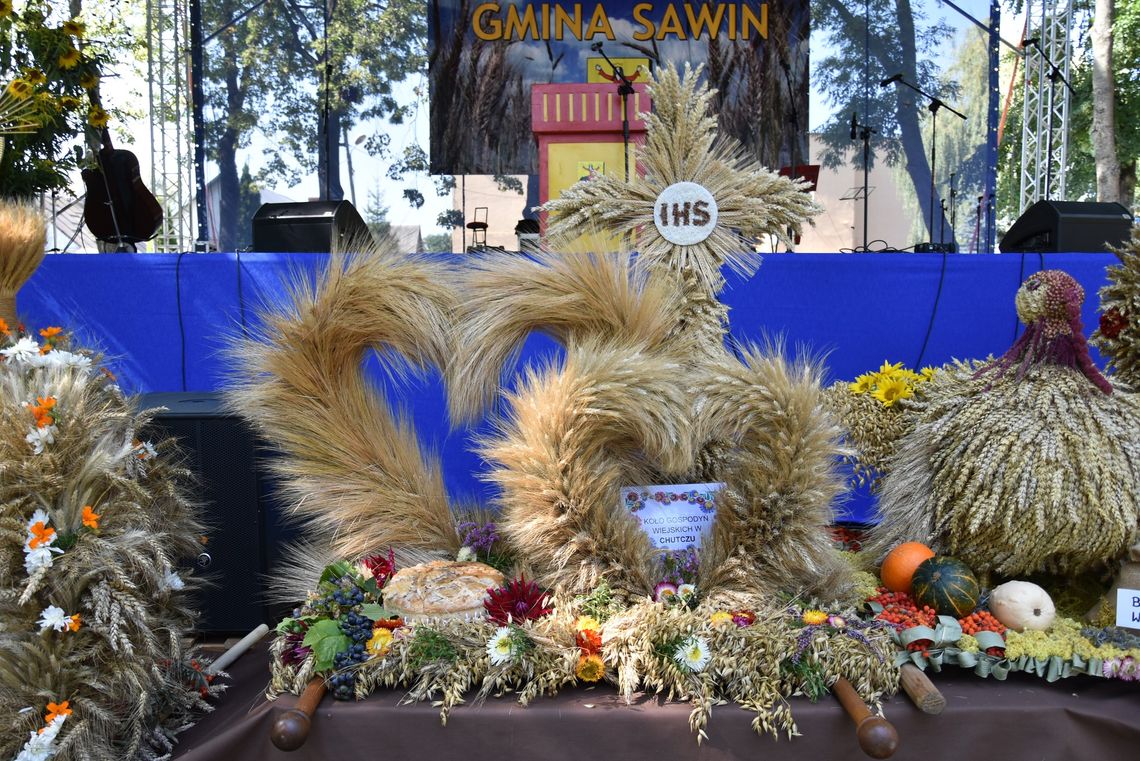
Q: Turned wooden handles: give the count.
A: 2